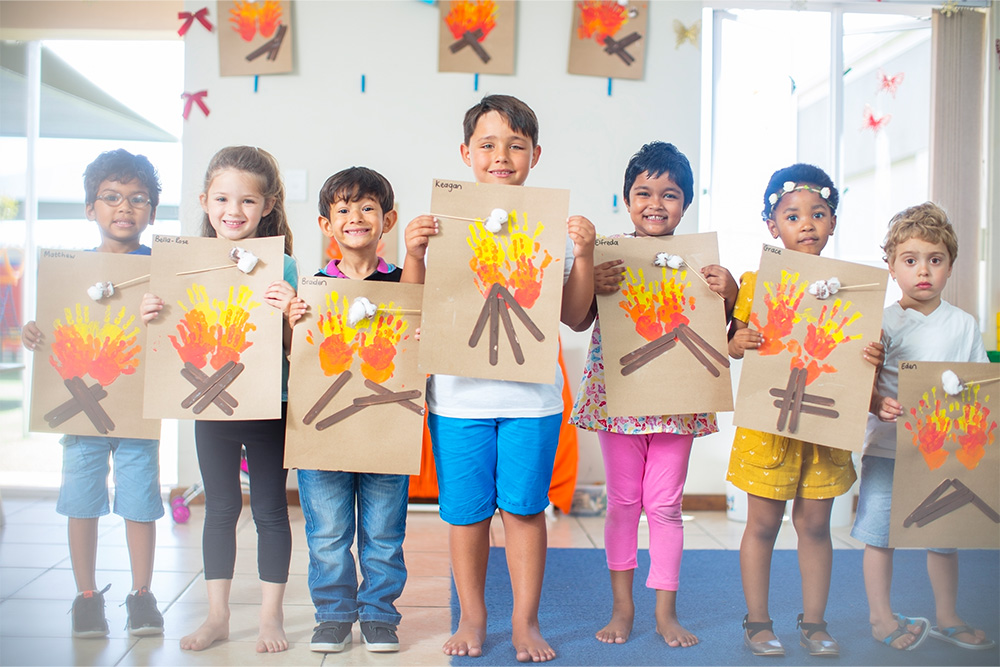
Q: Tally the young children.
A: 7